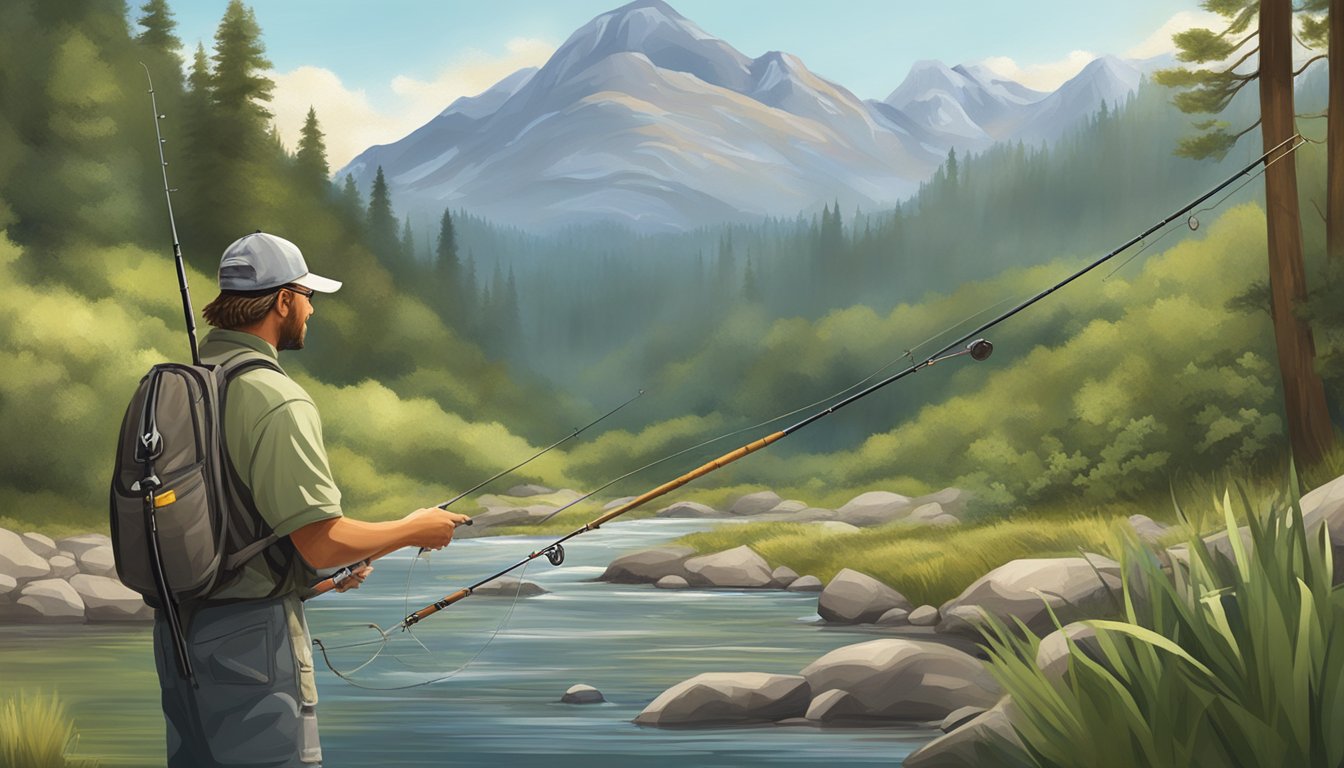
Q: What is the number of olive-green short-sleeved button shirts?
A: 1